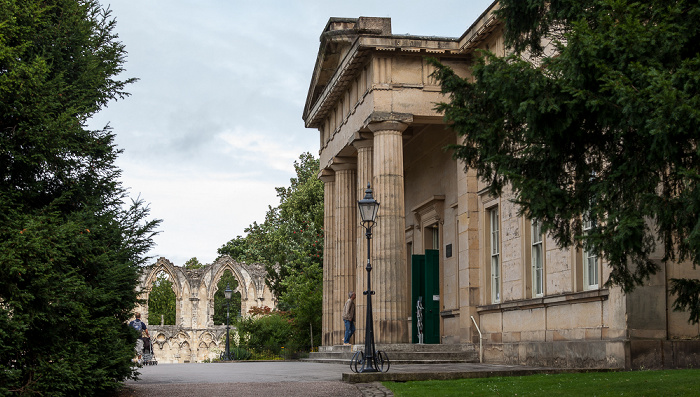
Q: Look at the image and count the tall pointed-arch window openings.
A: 2